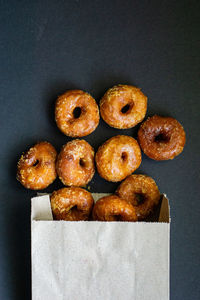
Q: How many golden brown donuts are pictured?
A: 9